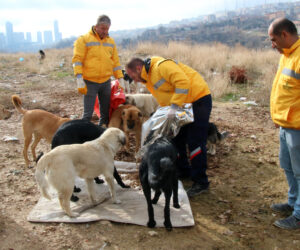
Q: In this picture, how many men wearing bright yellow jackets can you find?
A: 3